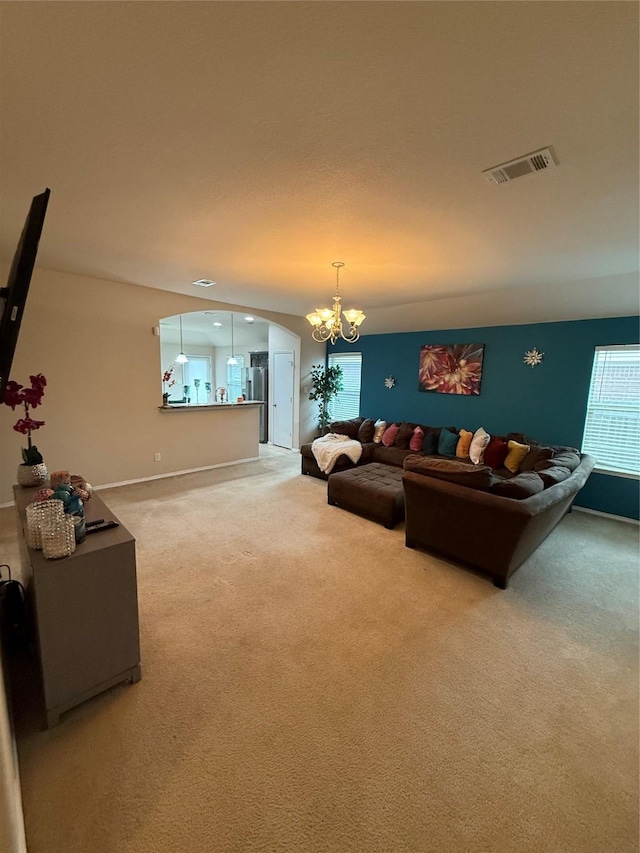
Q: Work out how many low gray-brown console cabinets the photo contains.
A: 1